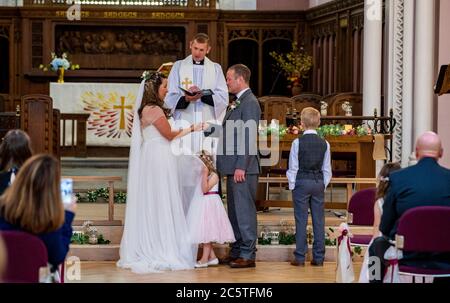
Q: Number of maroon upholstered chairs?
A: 3